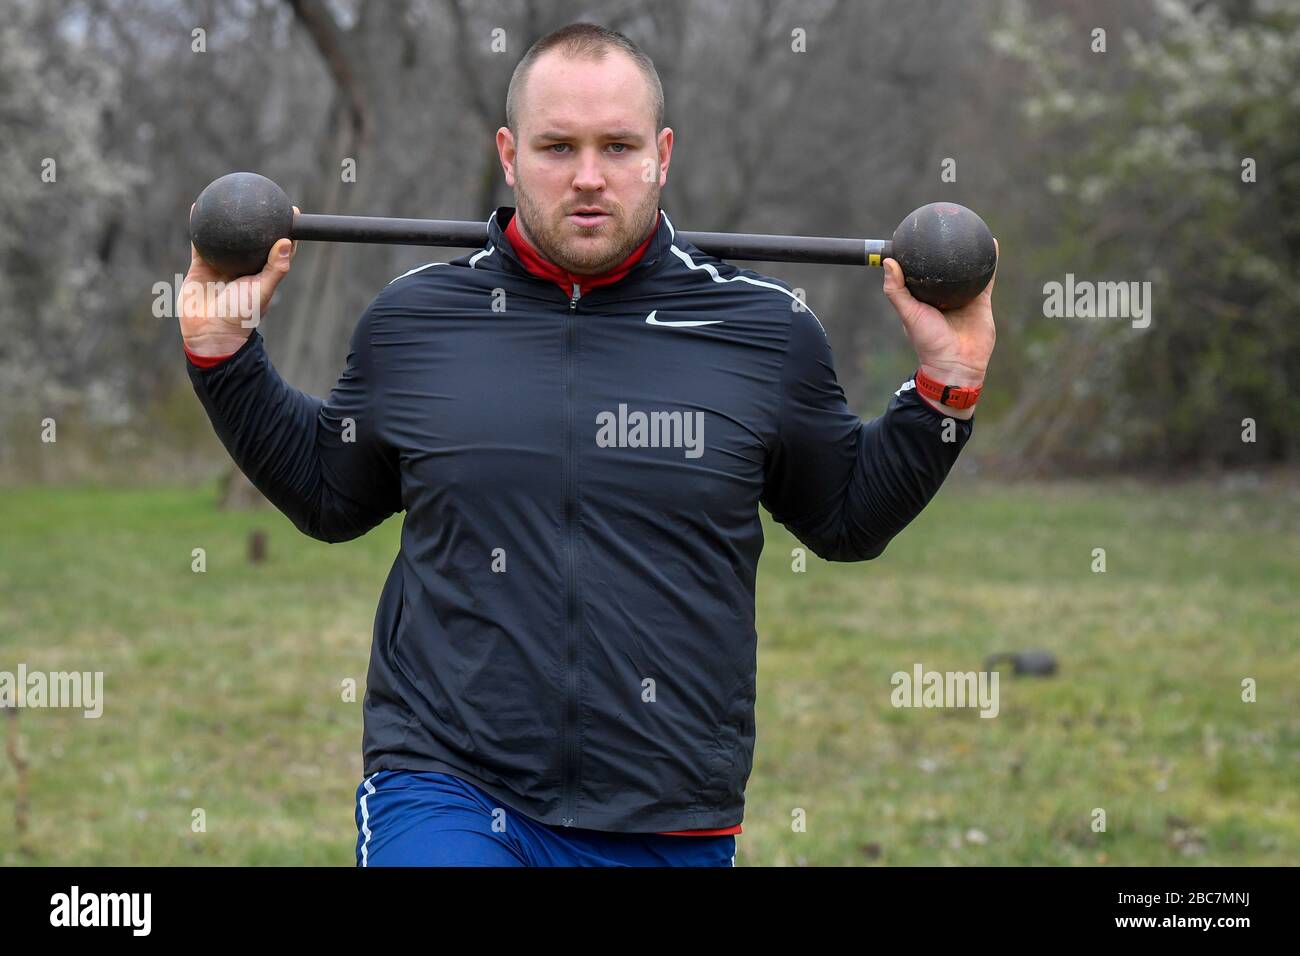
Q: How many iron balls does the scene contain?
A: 2